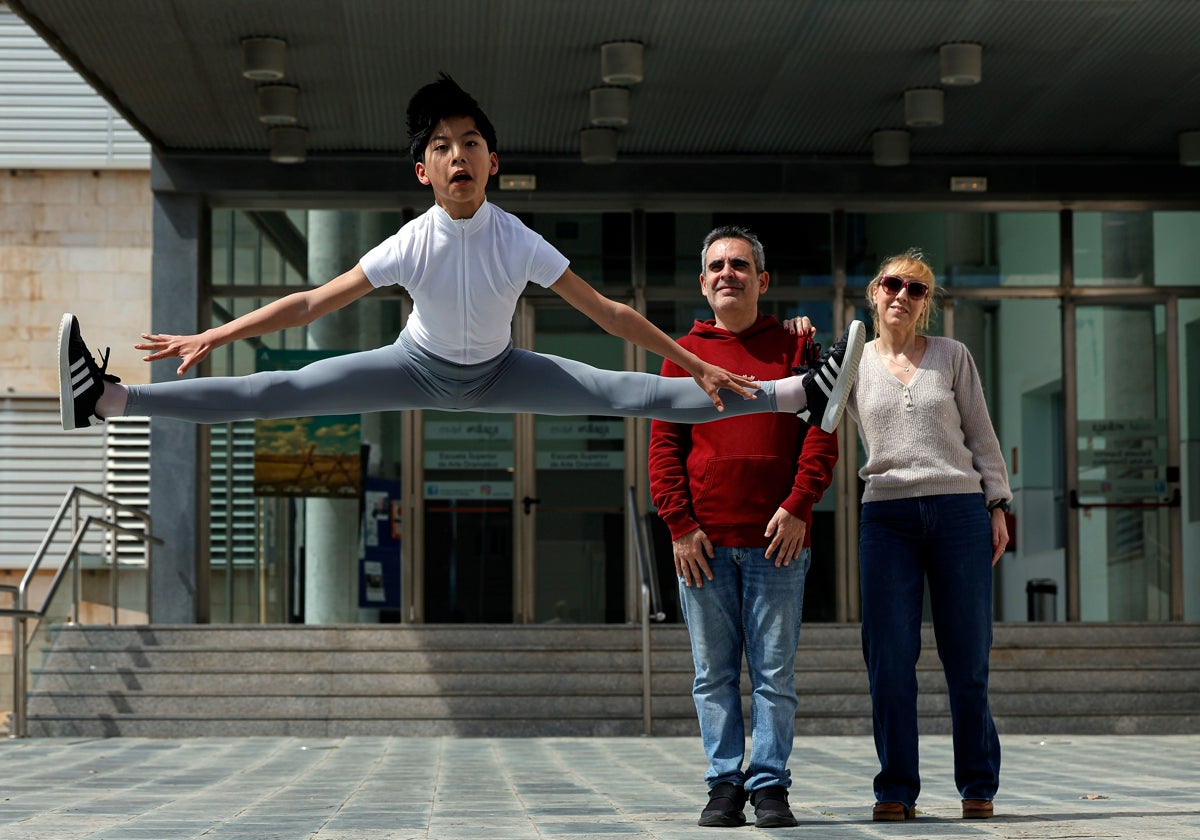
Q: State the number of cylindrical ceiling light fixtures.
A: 10